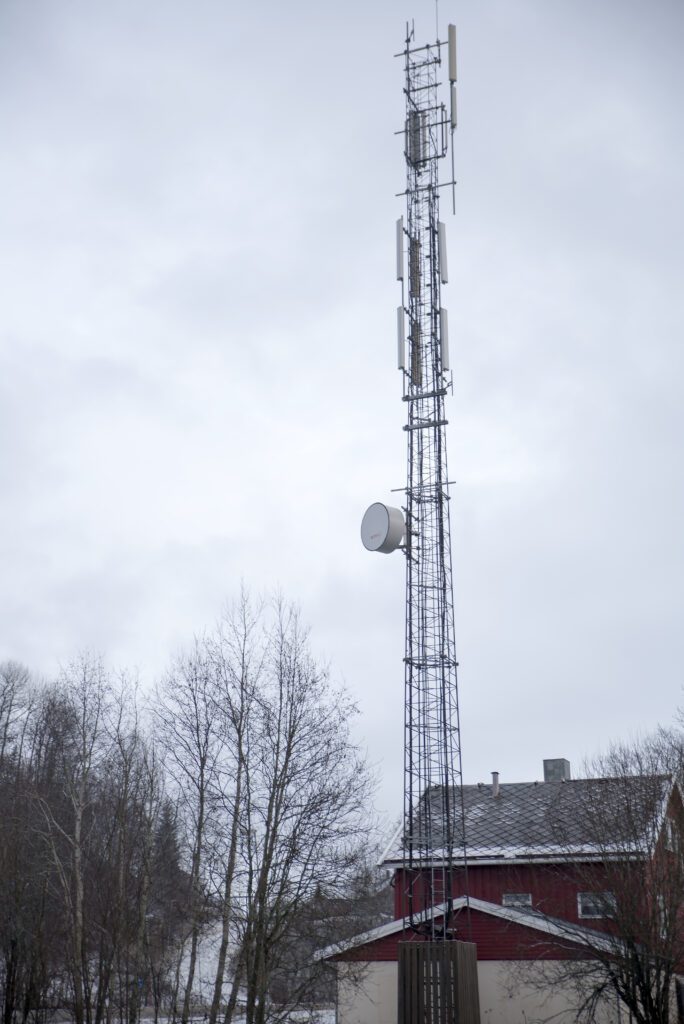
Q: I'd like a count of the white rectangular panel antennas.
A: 6